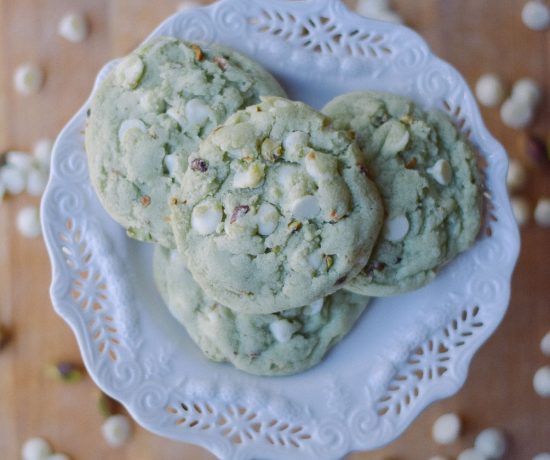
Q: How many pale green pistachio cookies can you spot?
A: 4